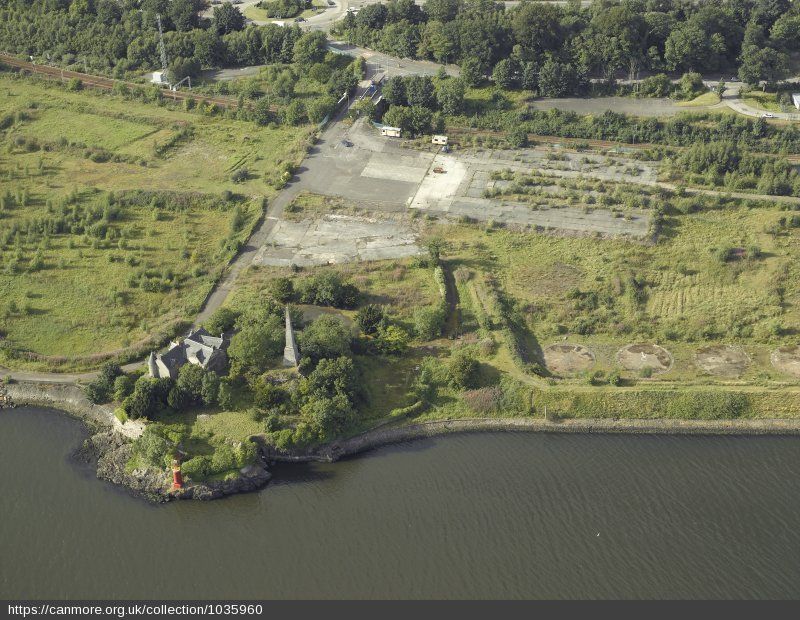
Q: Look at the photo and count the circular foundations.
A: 4